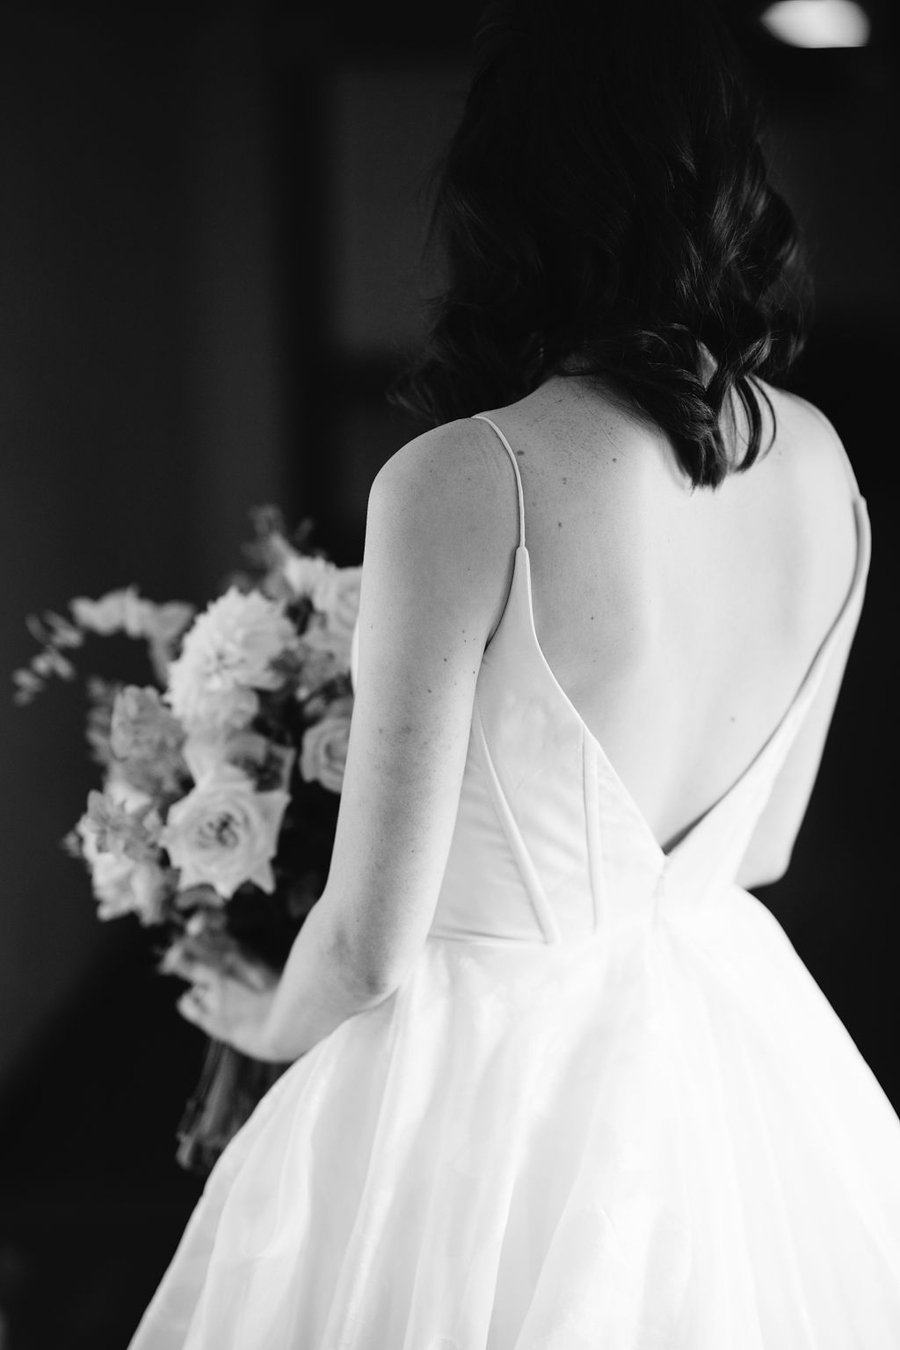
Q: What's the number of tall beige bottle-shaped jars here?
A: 0